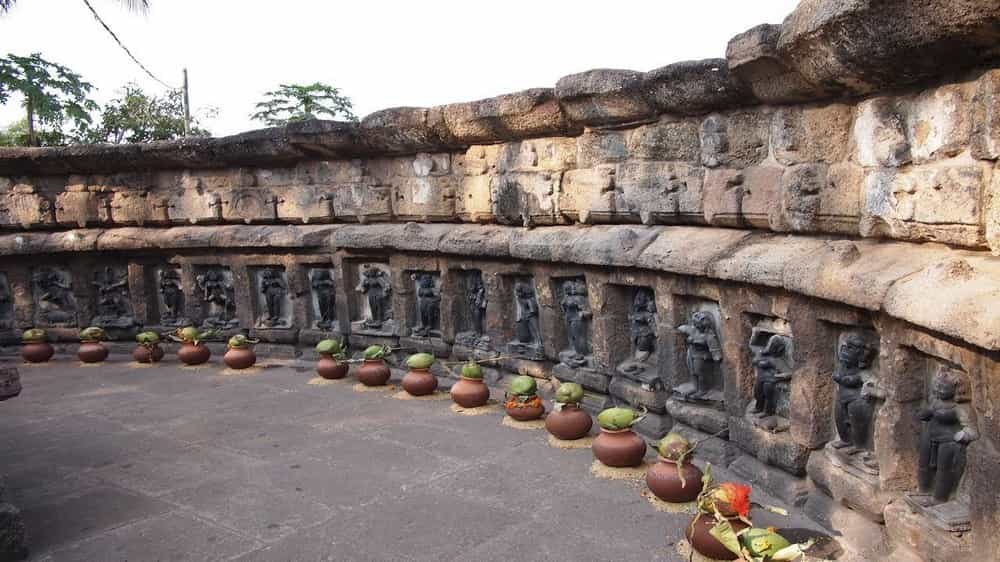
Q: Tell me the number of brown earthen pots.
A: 14